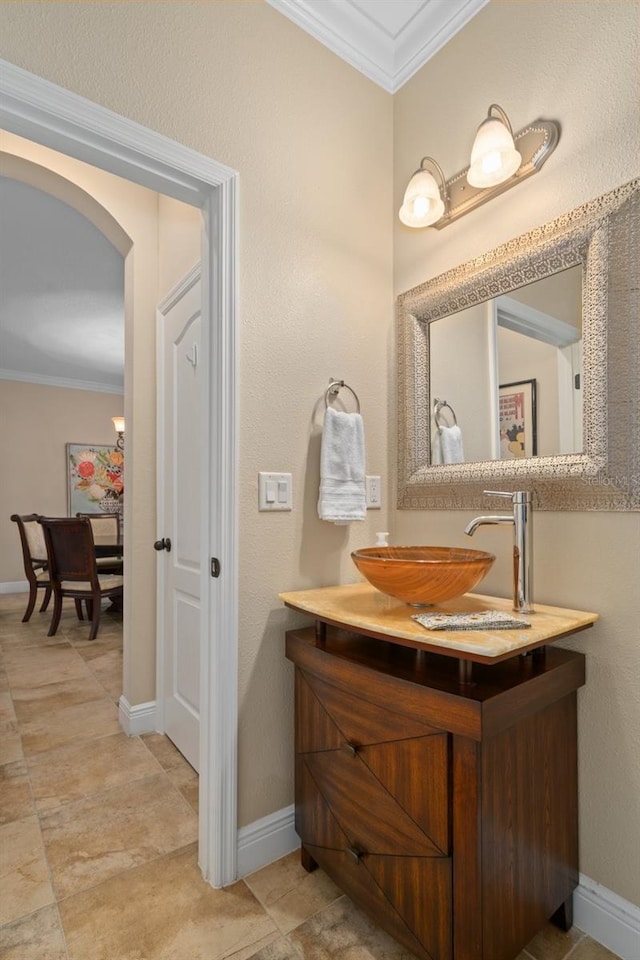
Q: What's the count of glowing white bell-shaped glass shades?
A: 2